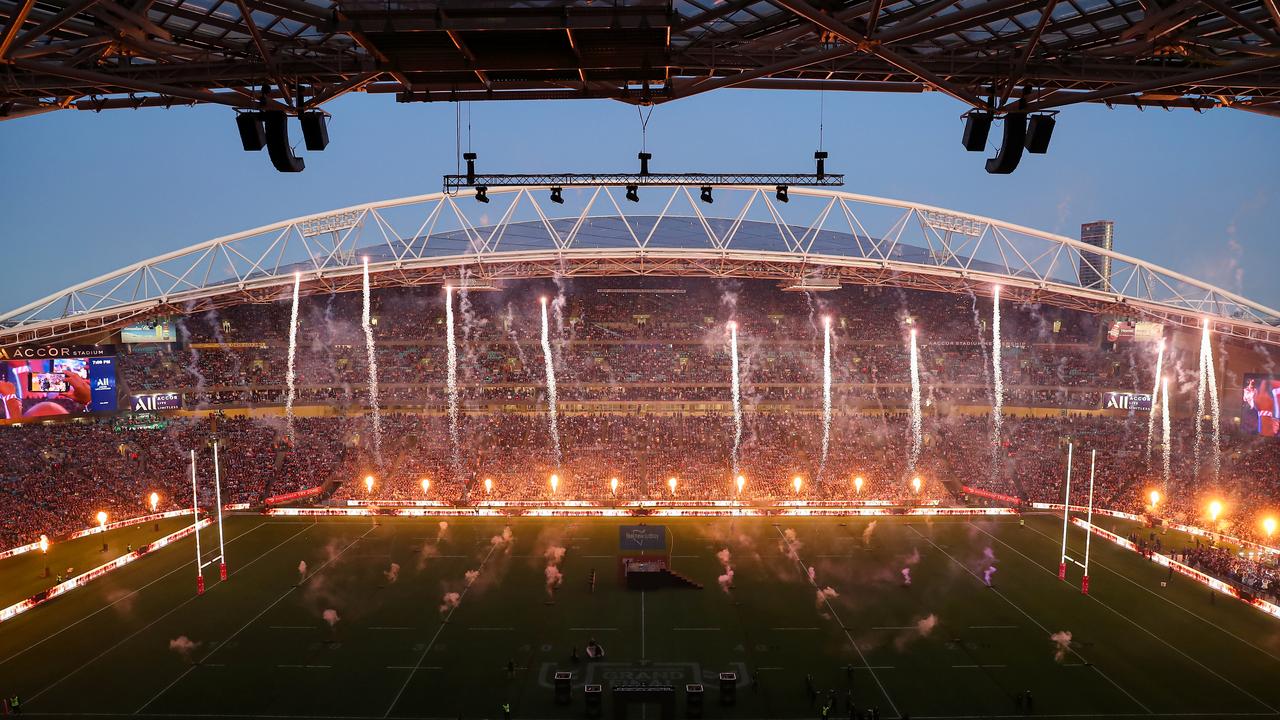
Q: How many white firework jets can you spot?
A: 12